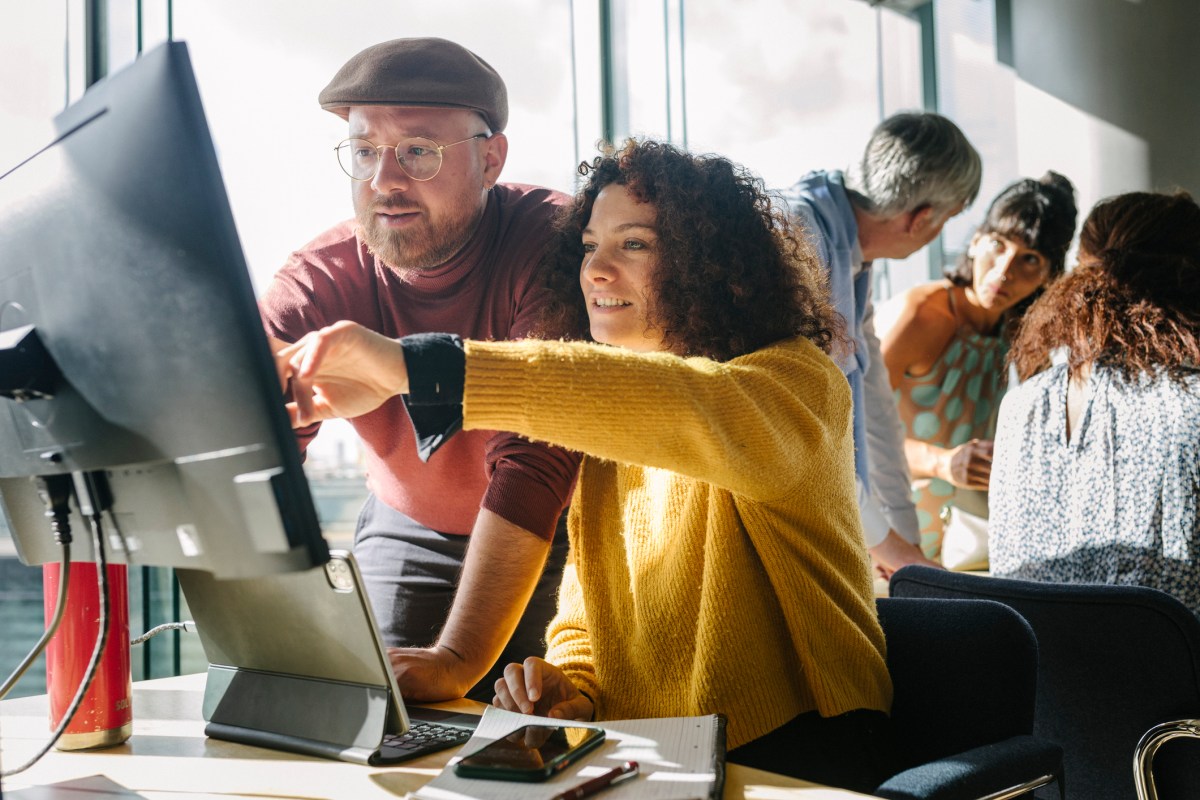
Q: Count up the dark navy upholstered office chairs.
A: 2